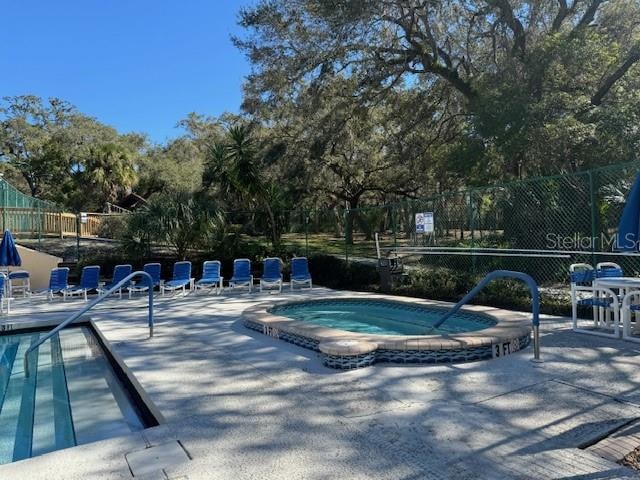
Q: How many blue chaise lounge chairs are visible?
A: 9